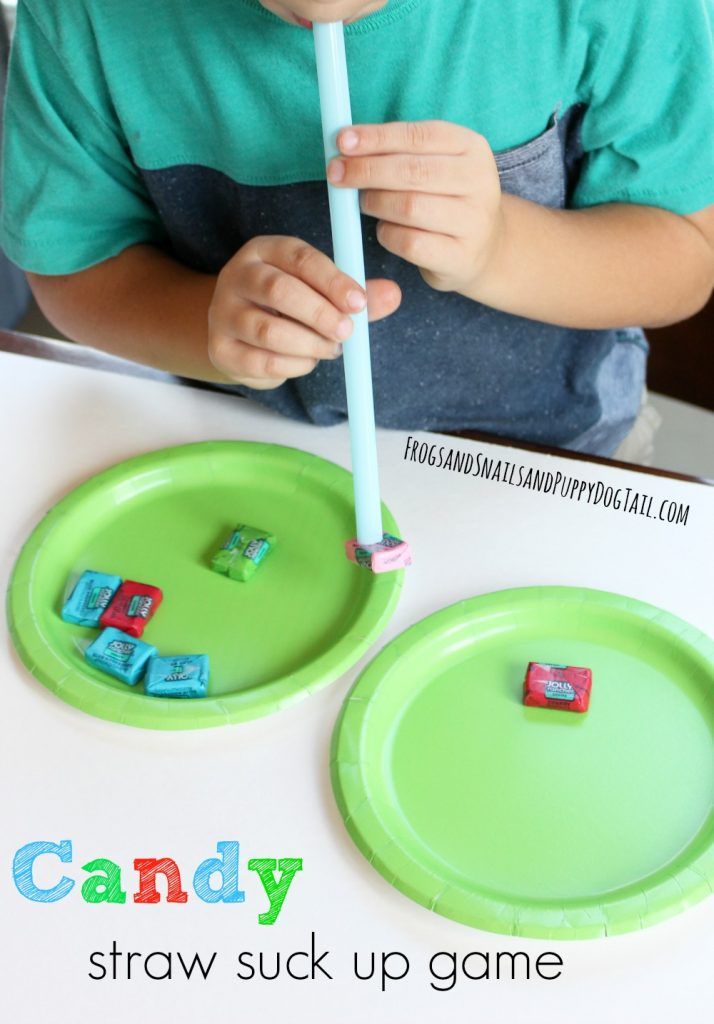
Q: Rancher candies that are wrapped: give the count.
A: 7